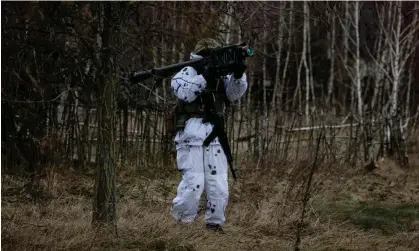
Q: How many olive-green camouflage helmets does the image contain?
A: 1